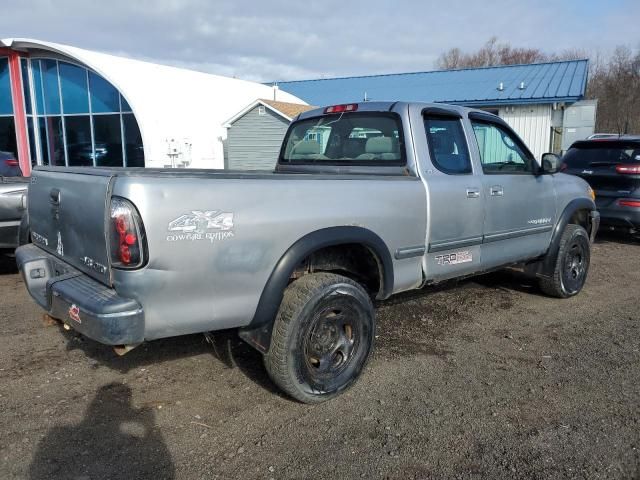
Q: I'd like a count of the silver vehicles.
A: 2